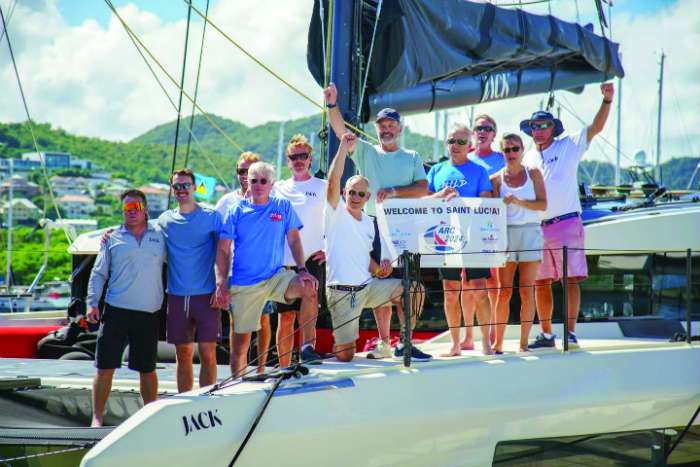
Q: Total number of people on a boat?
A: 11